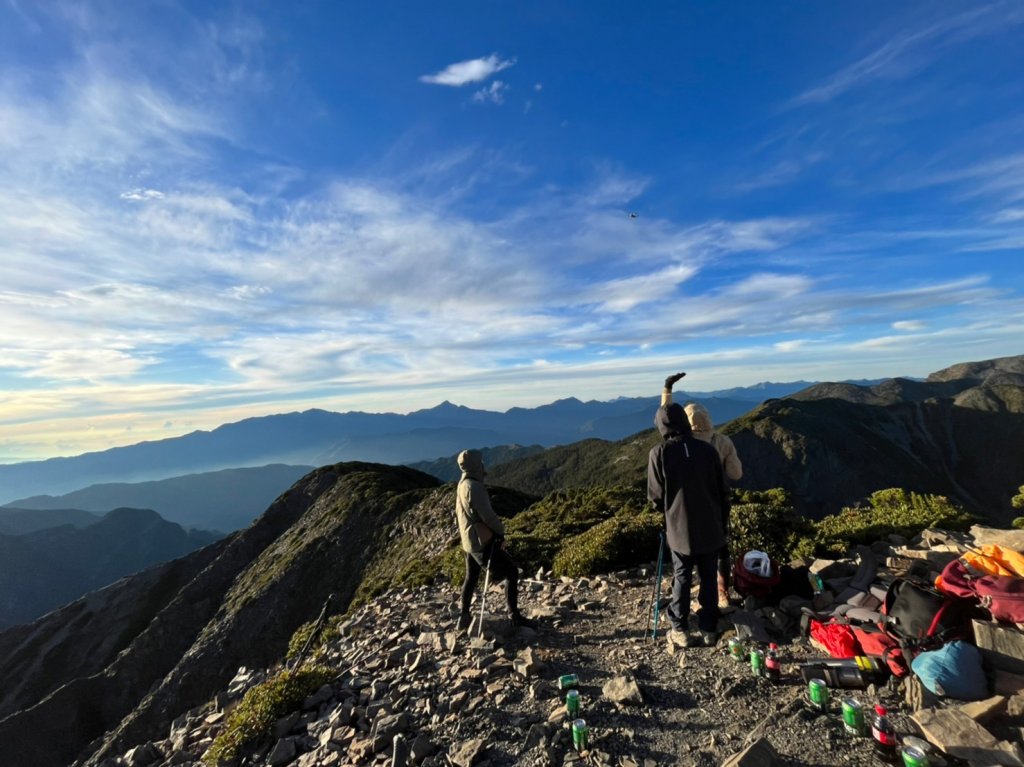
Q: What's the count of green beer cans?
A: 8